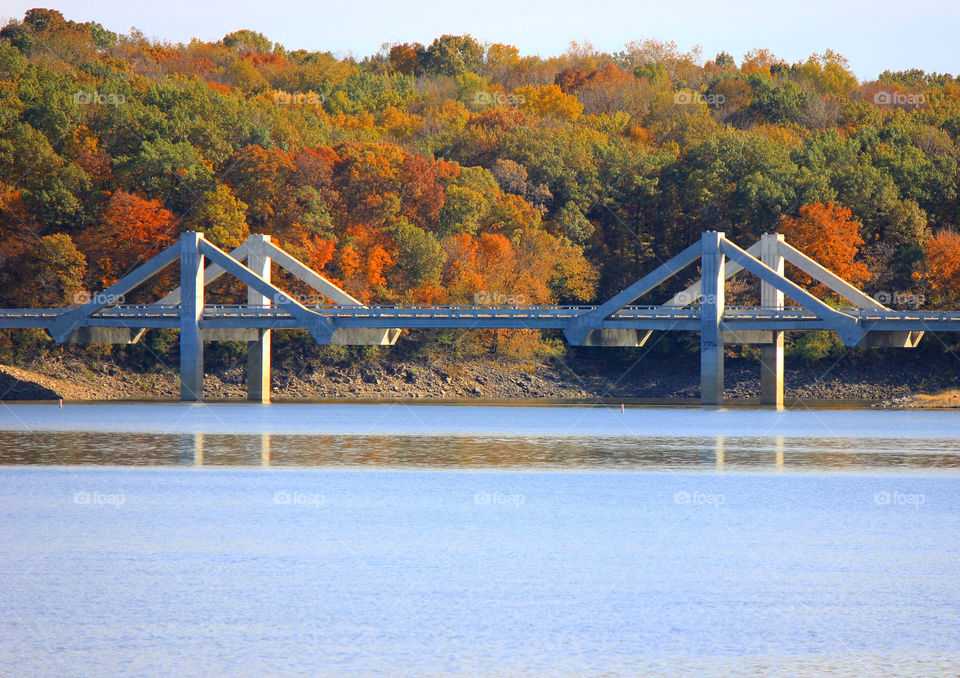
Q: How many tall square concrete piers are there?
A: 4